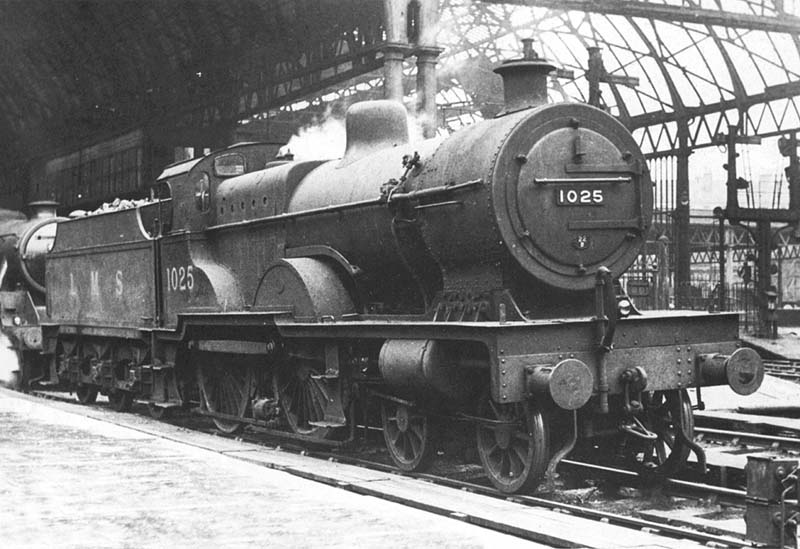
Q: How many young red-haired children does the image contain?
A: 0